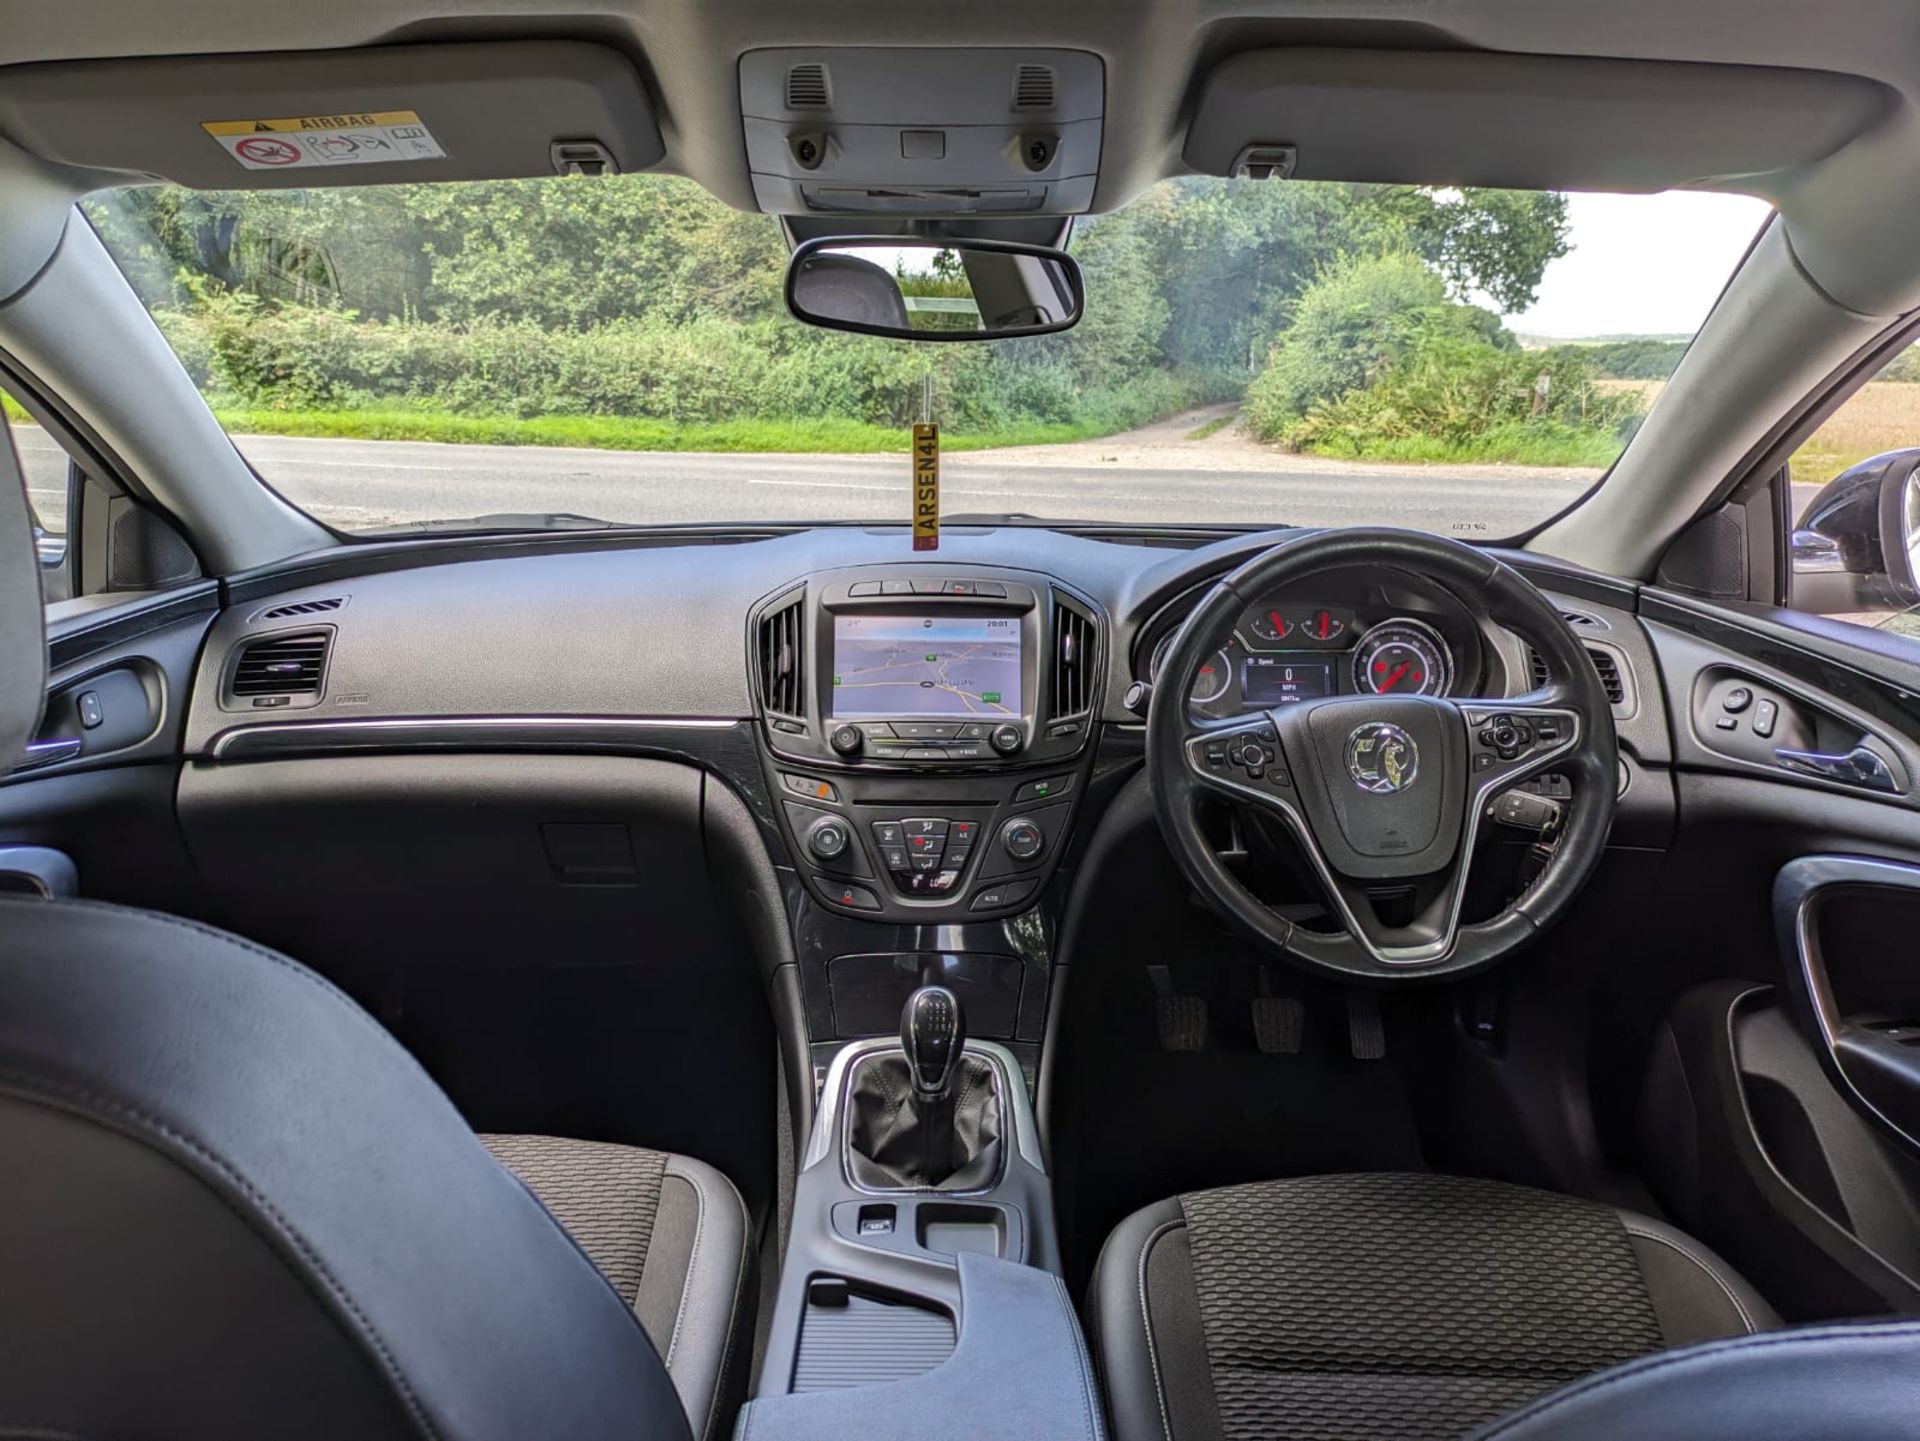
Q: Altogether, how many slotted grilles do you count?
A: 8